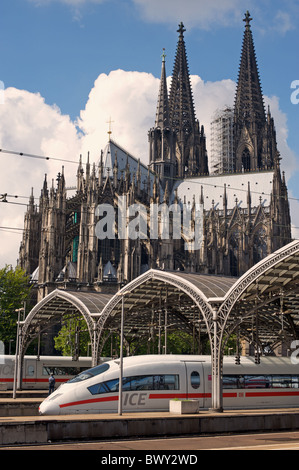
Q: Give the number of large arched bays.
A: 3